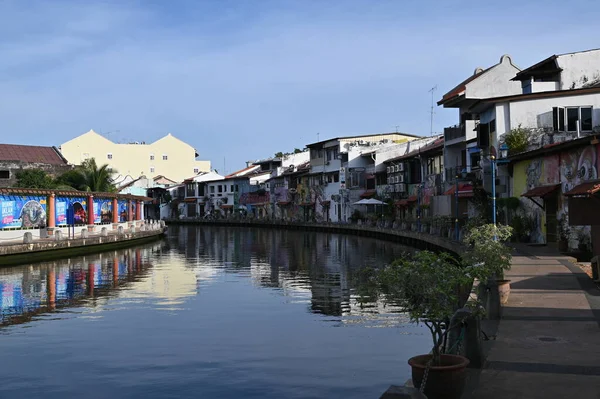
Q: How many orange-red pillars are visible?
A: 5